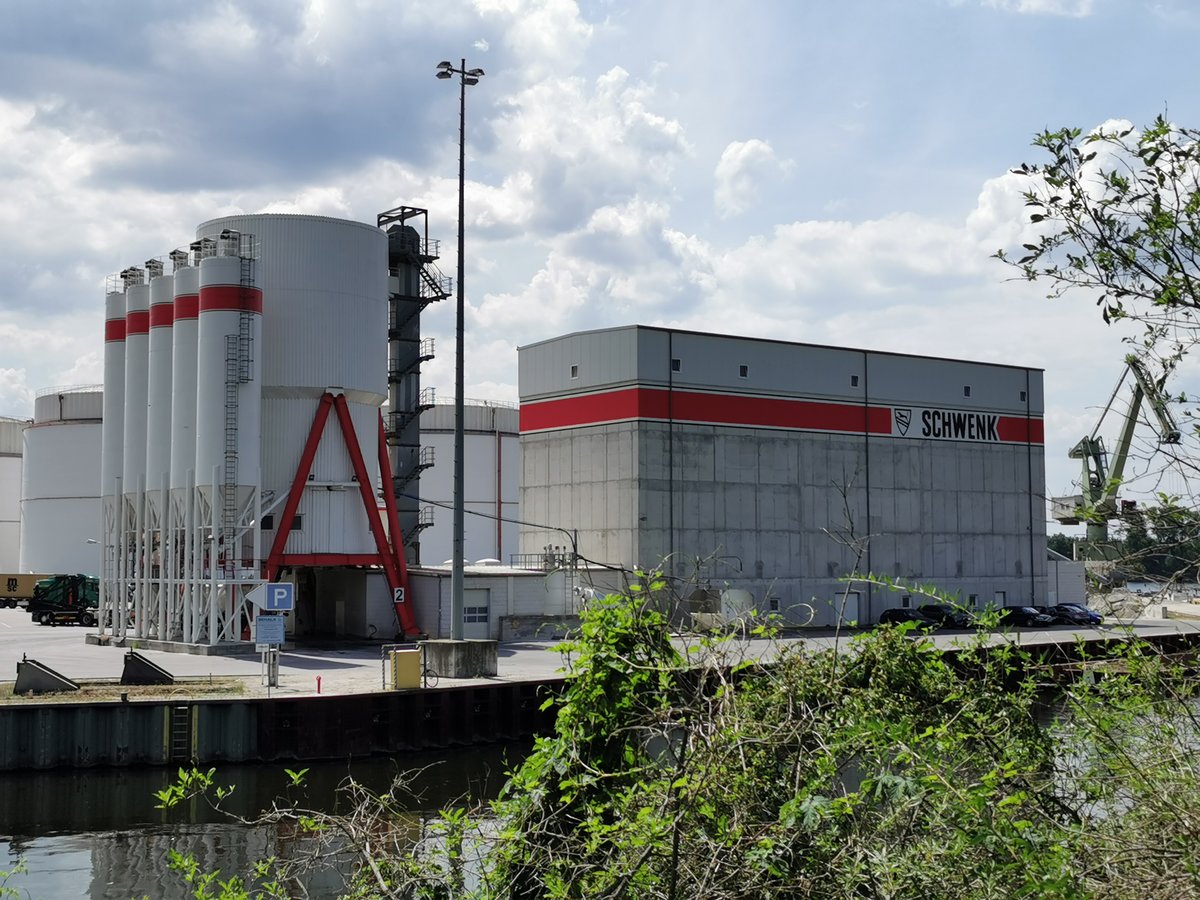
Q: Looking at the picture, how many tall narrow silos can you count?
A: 5